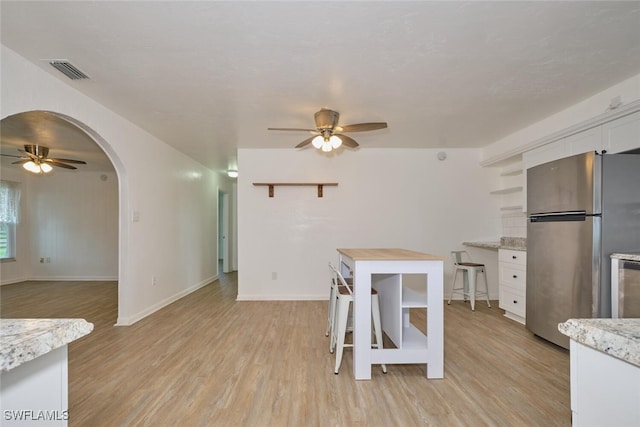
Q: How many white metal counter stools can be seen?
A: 3